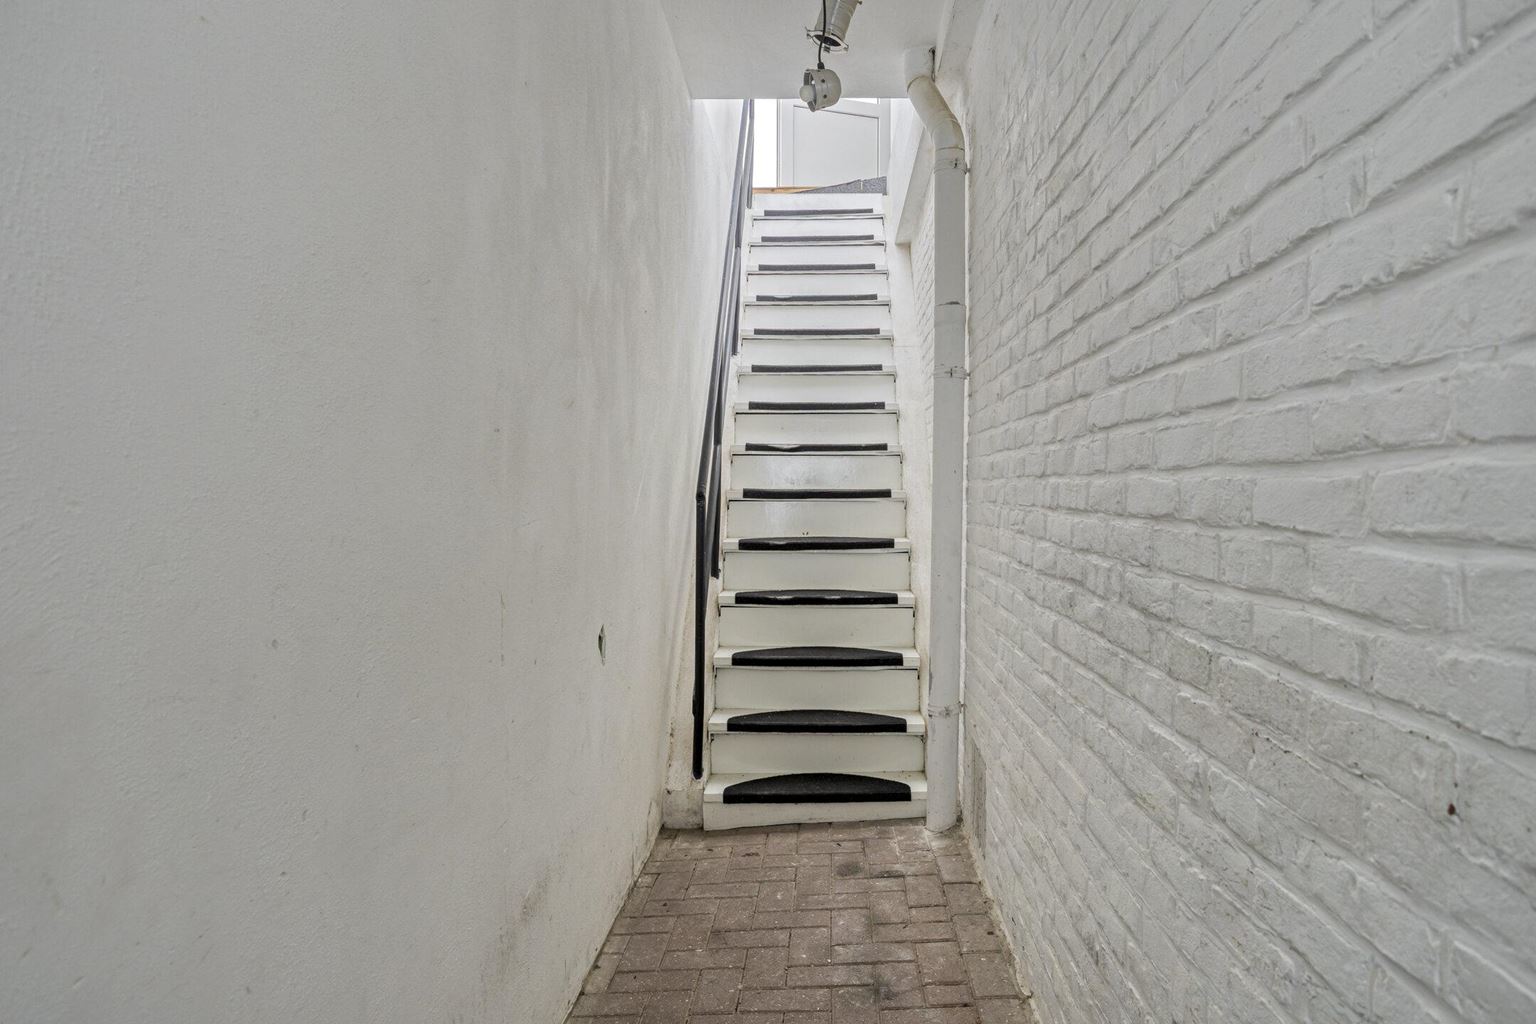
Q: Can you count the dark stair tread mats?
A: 14